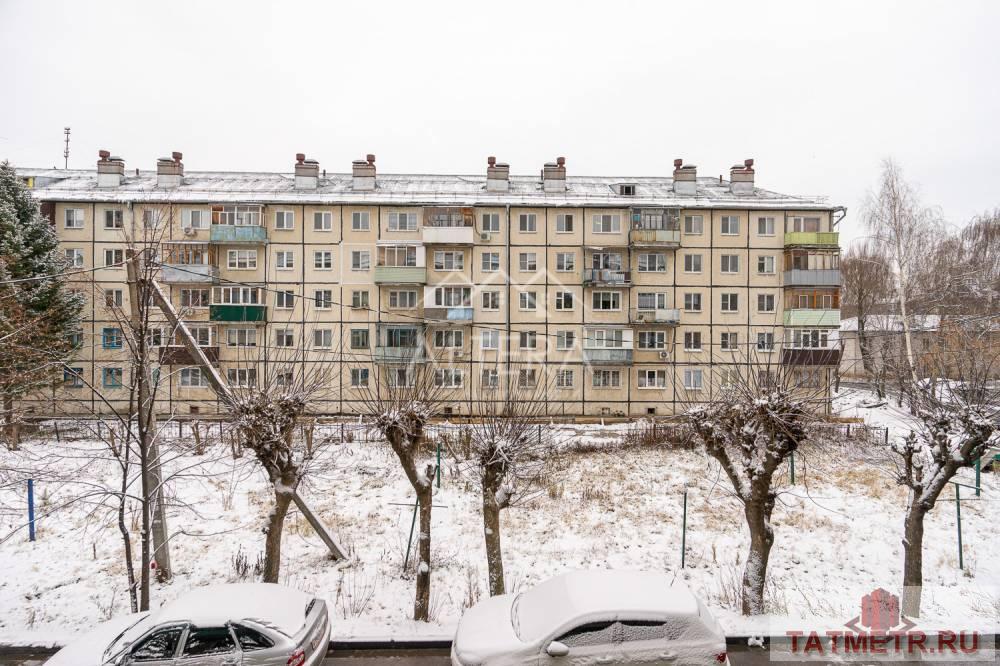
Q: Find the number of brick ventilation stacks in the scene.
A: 8